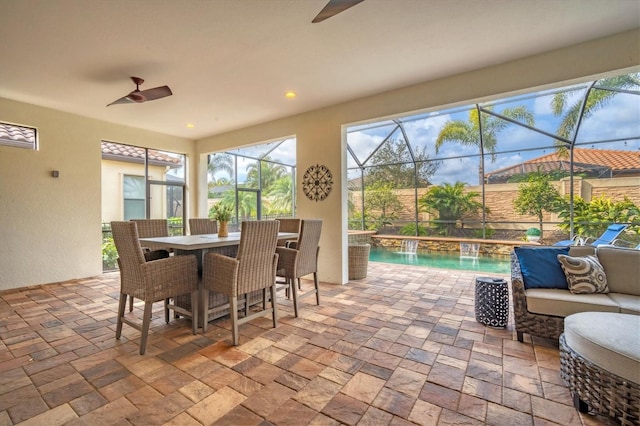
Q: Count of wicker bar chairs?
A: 6